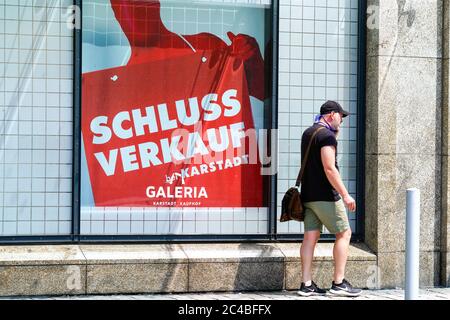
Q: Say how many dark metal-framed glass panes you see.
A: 3